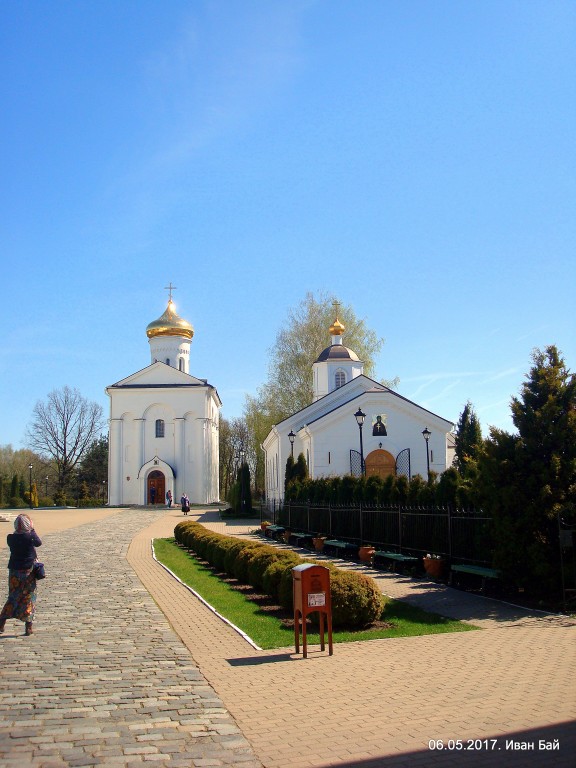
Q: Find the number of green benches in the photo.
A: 5